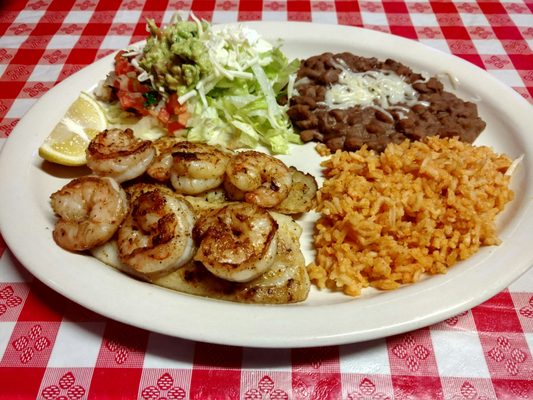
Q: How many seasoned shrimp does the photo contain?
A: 6